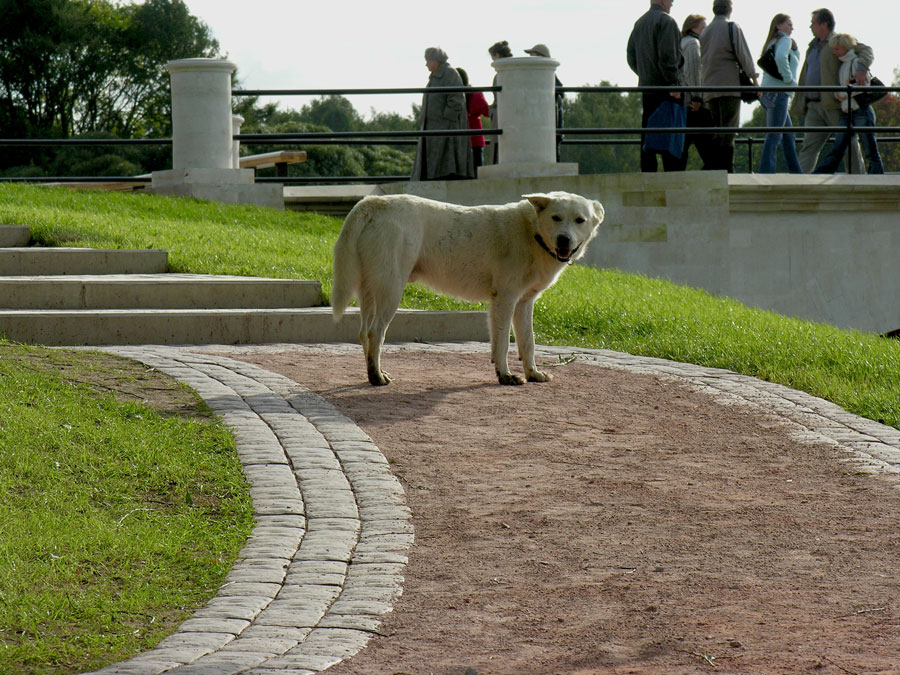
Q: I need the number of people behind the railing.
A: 10